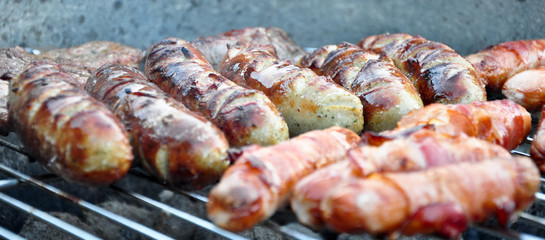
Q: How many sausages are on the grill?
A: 13